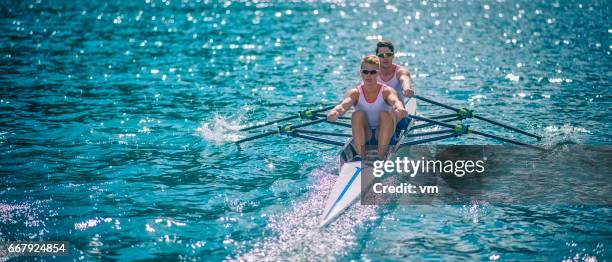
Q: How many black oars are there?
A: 4